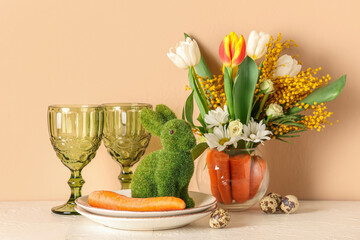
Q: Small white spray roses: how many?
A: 3